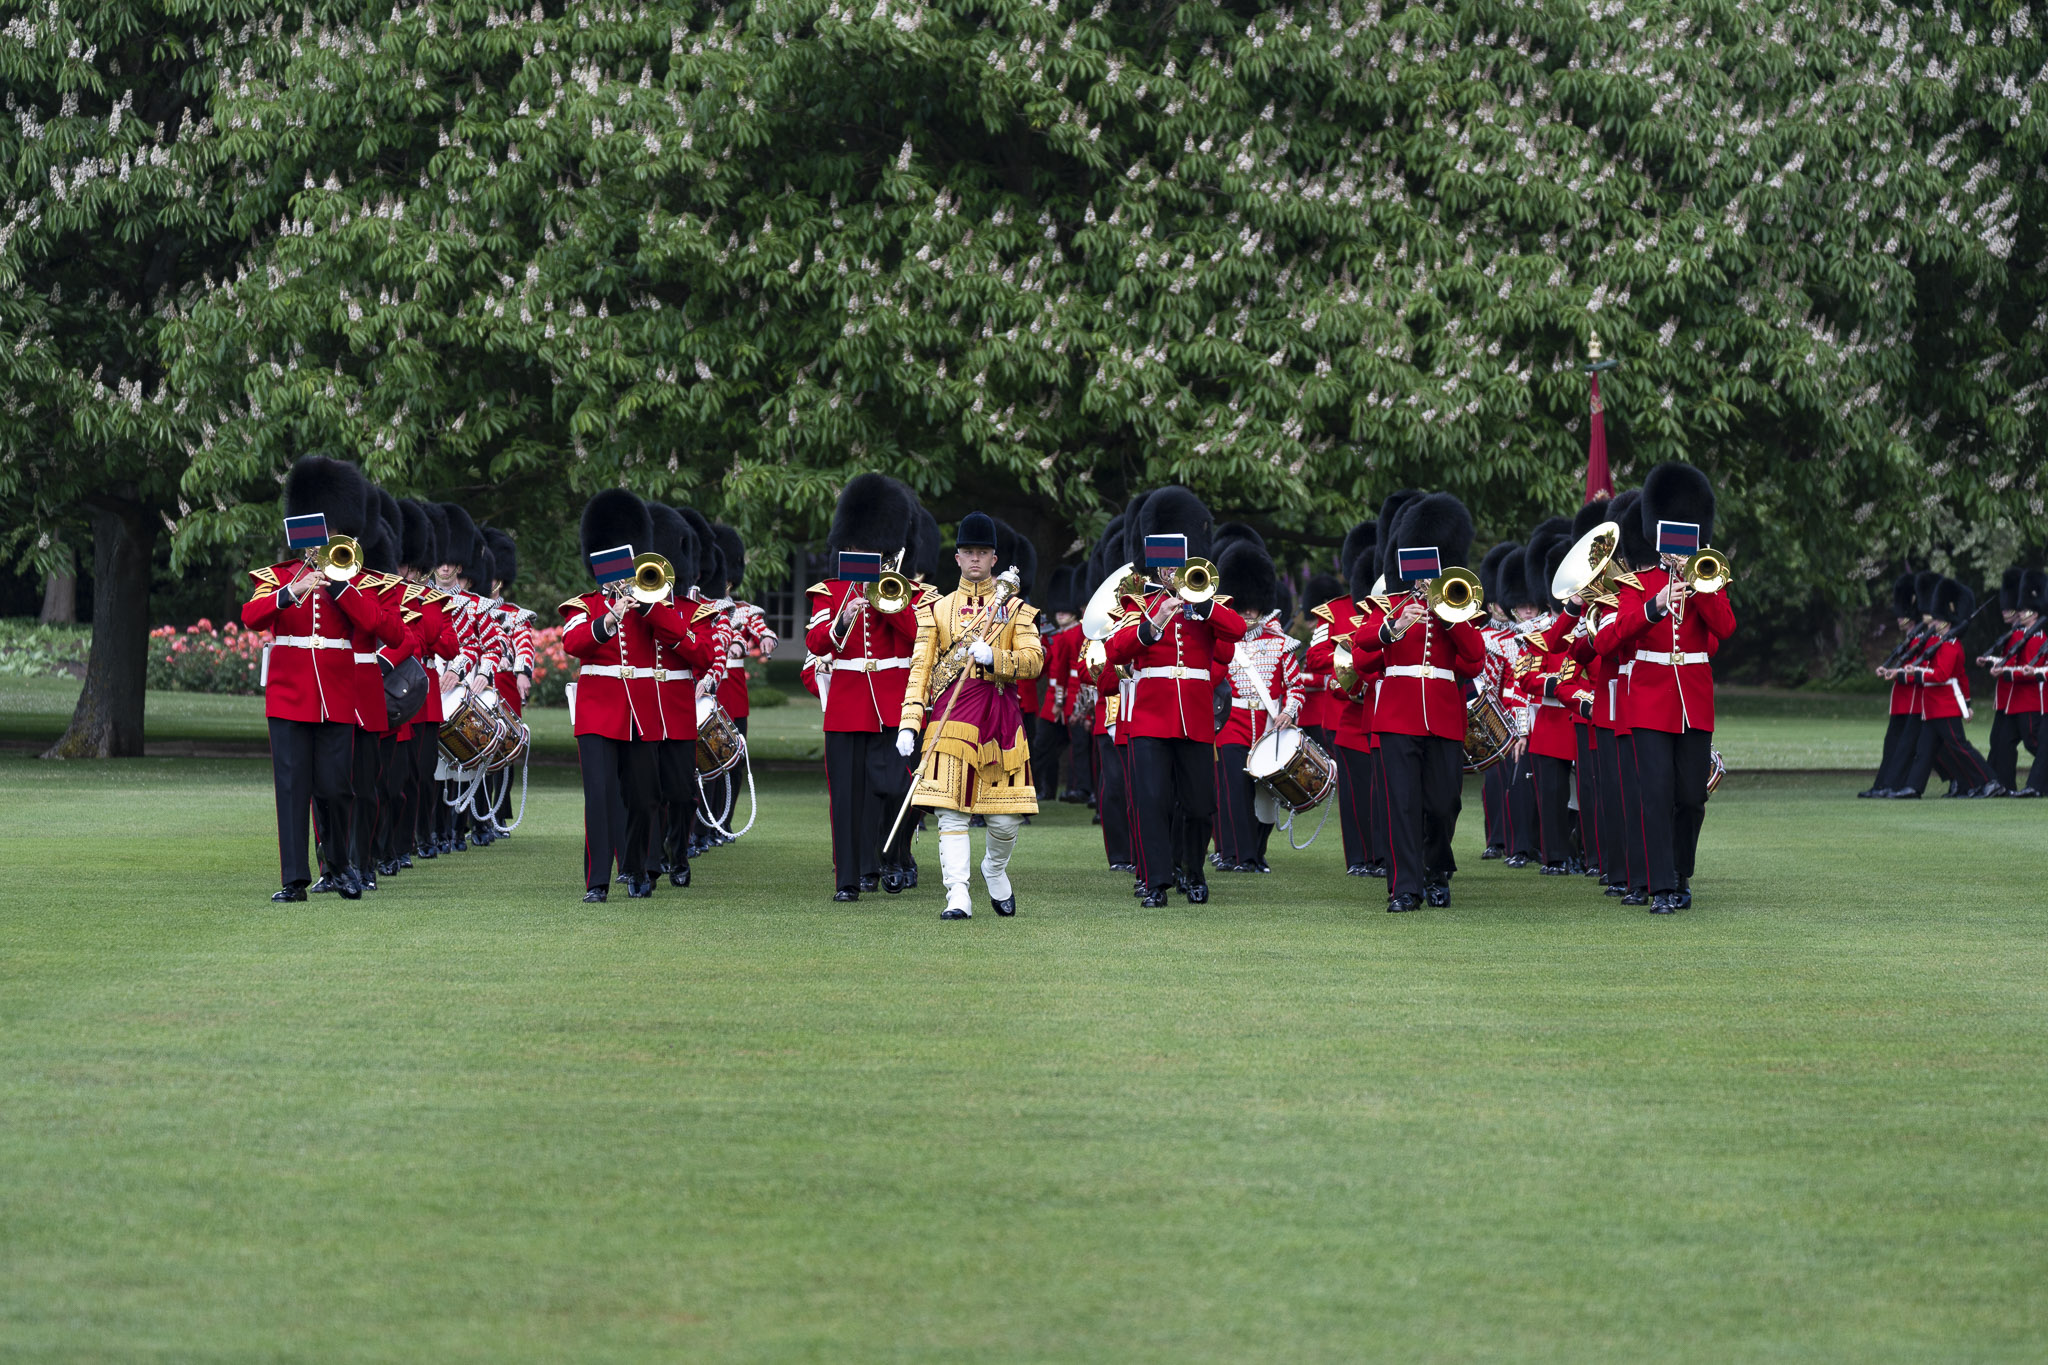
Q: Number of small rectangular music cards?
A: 6